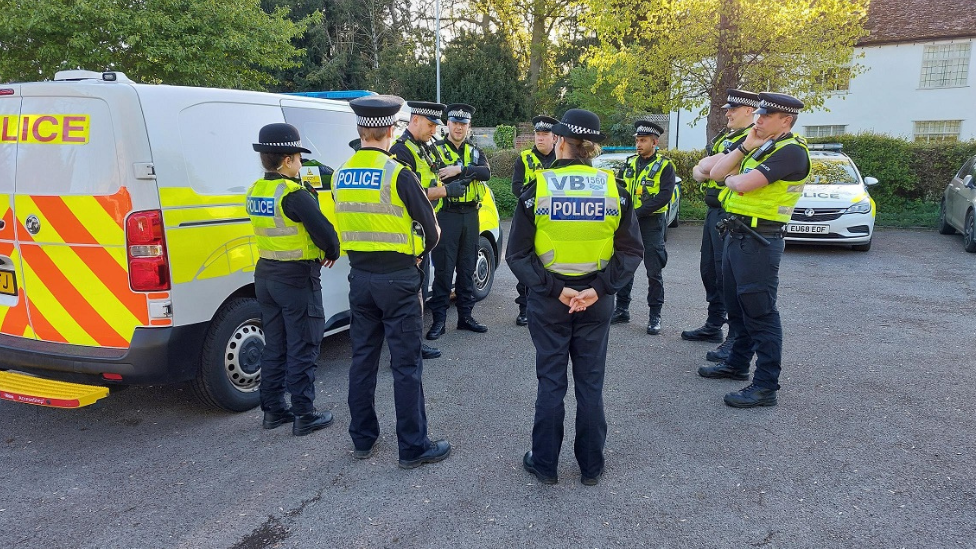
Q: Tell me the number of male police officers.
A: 7